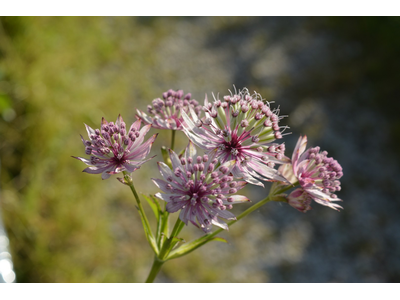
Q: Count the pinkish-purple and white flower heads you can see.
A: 5